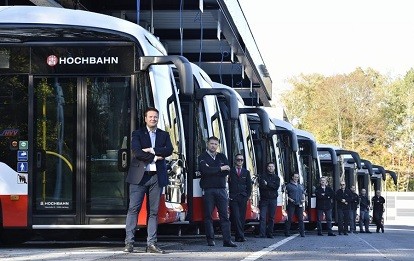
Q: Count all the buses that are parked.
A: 10